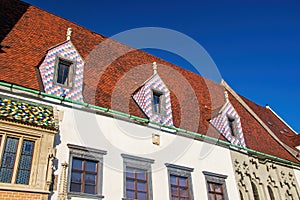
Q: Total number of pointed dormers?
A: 3